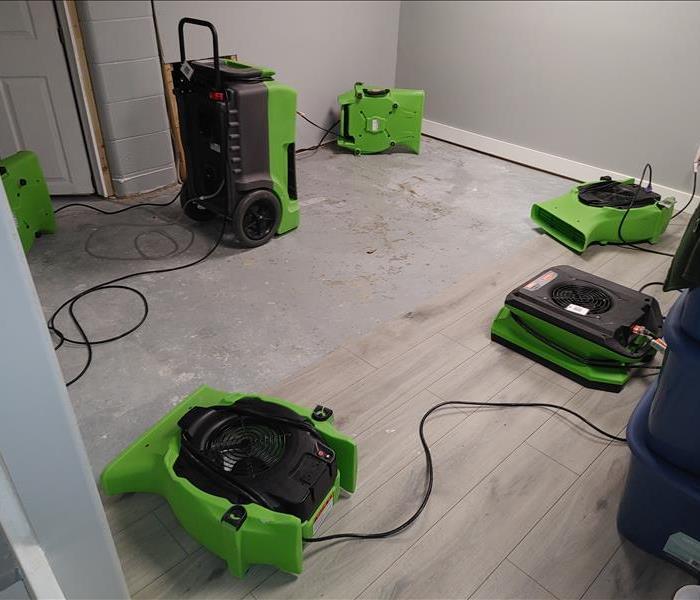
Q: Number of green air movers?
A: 5